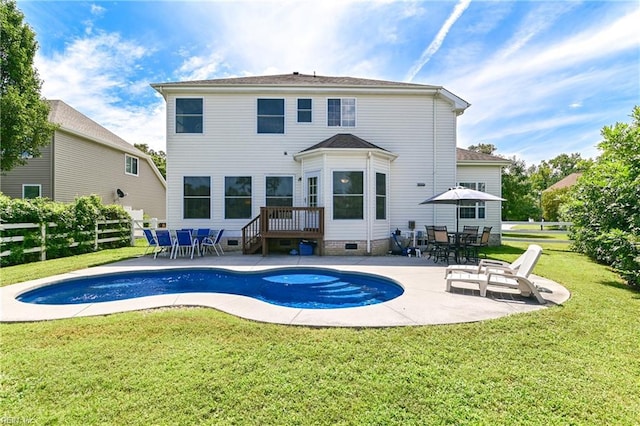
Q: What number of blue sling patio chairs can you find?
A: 6